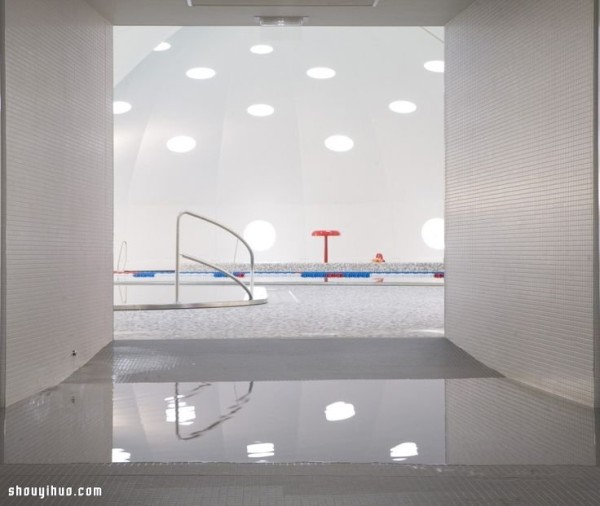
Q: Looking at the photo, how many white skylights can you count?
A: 12